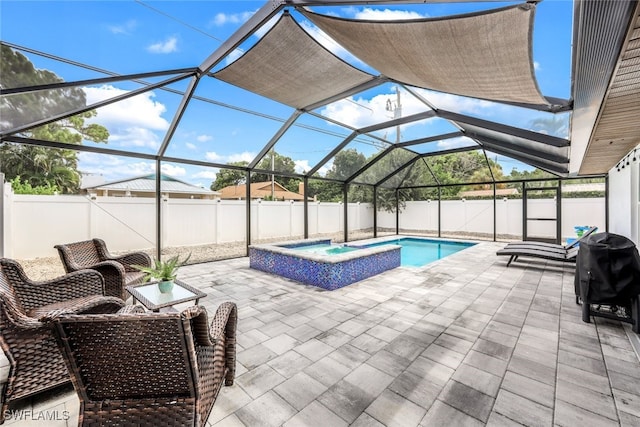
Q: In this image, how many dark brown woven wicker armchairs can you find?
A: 3